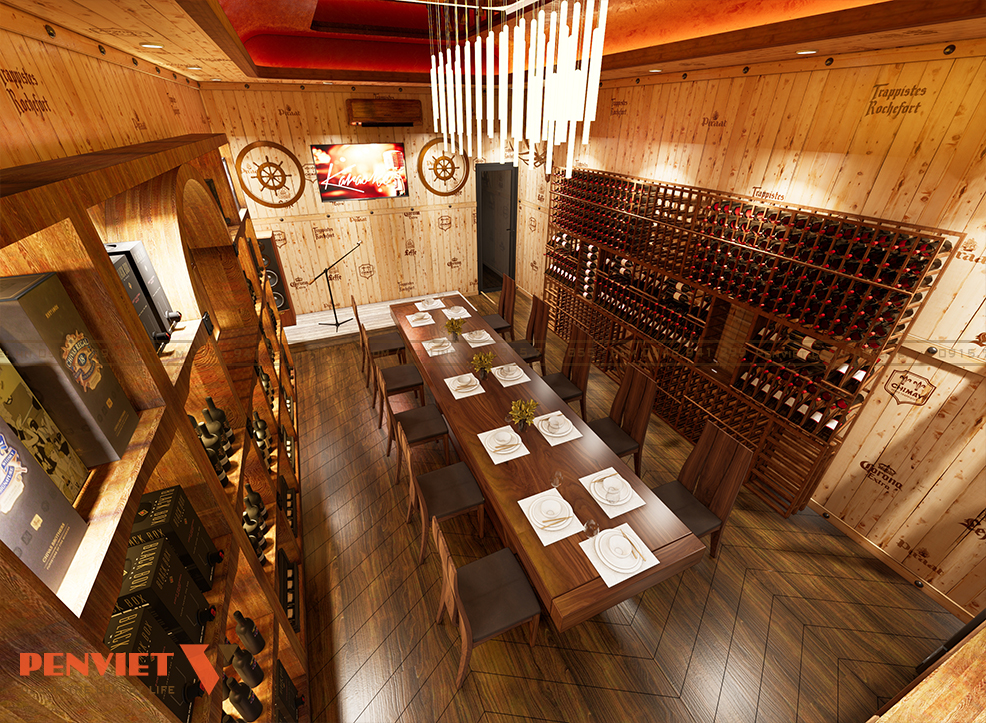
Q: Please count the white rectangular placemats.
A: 12